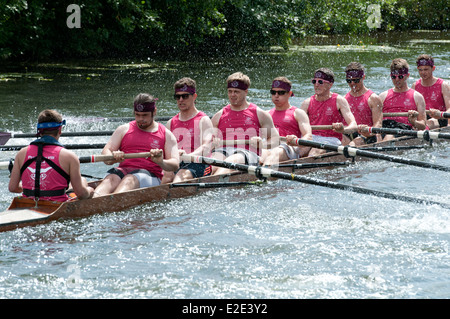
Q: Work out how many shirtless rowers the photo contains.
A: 0